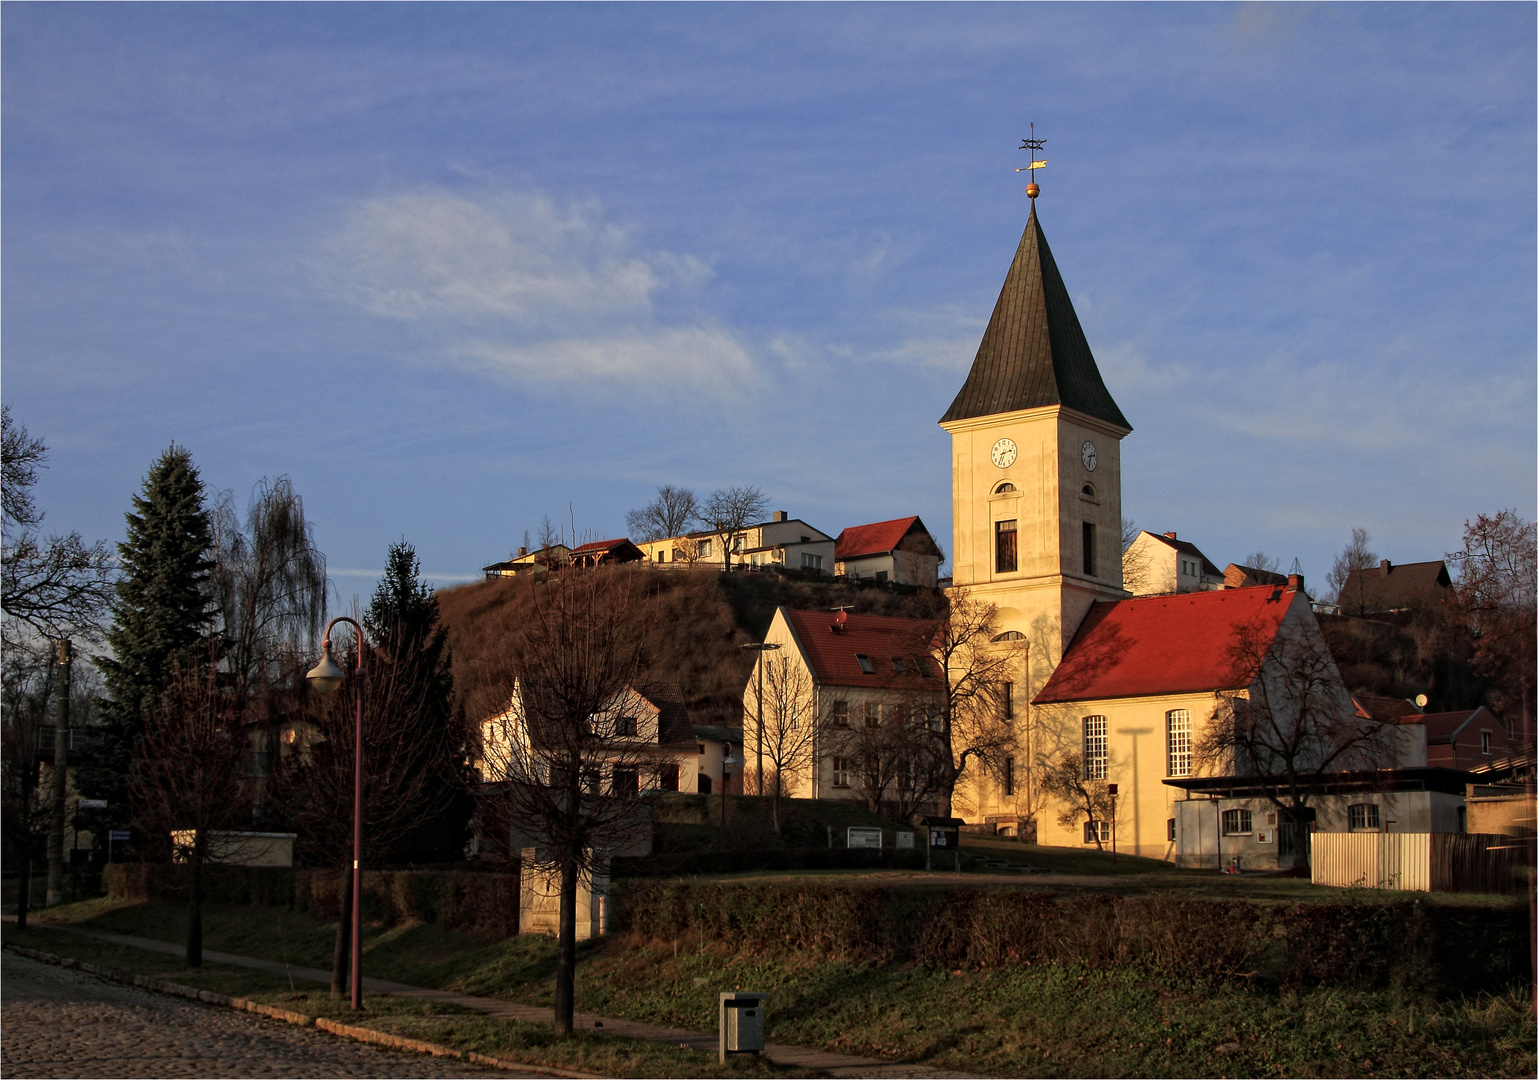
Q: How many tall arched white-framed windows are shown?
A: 2